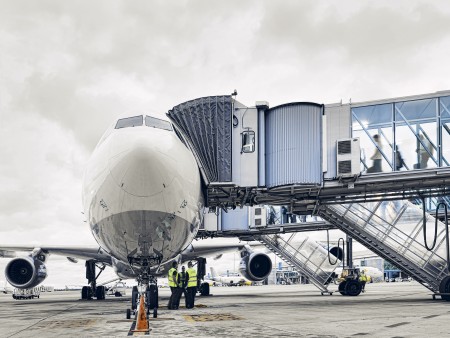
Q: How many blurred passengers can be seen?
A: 3